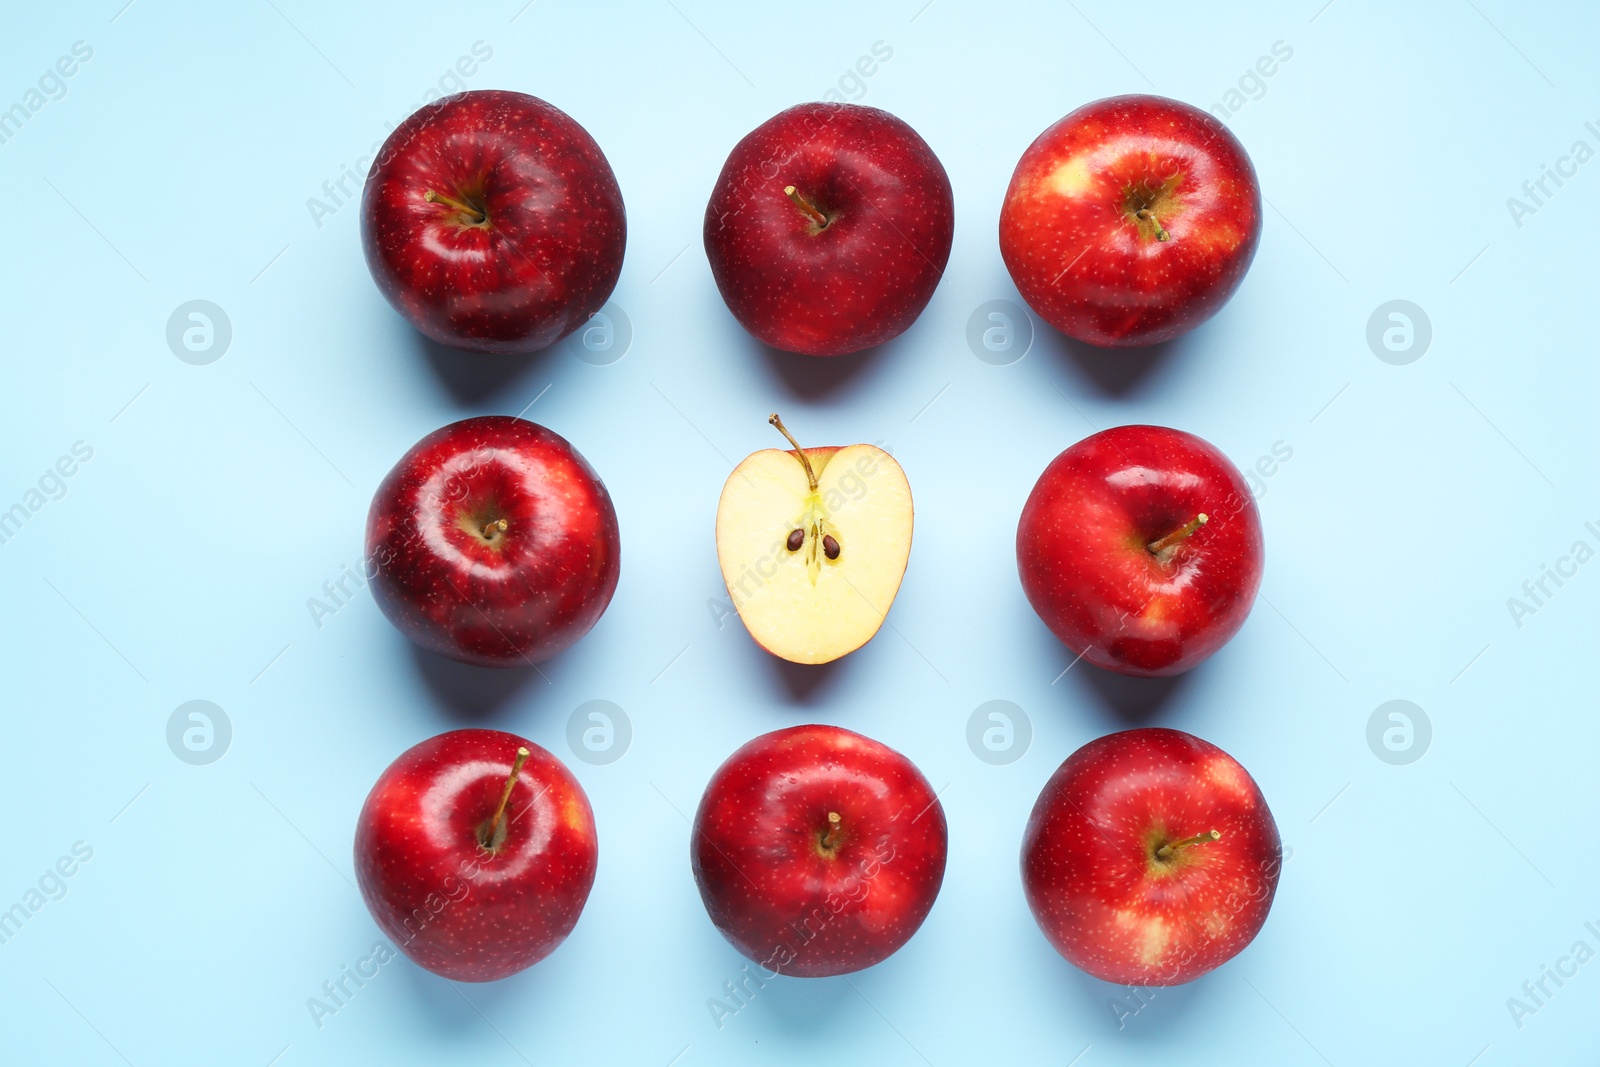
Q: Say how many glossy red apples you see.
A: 8